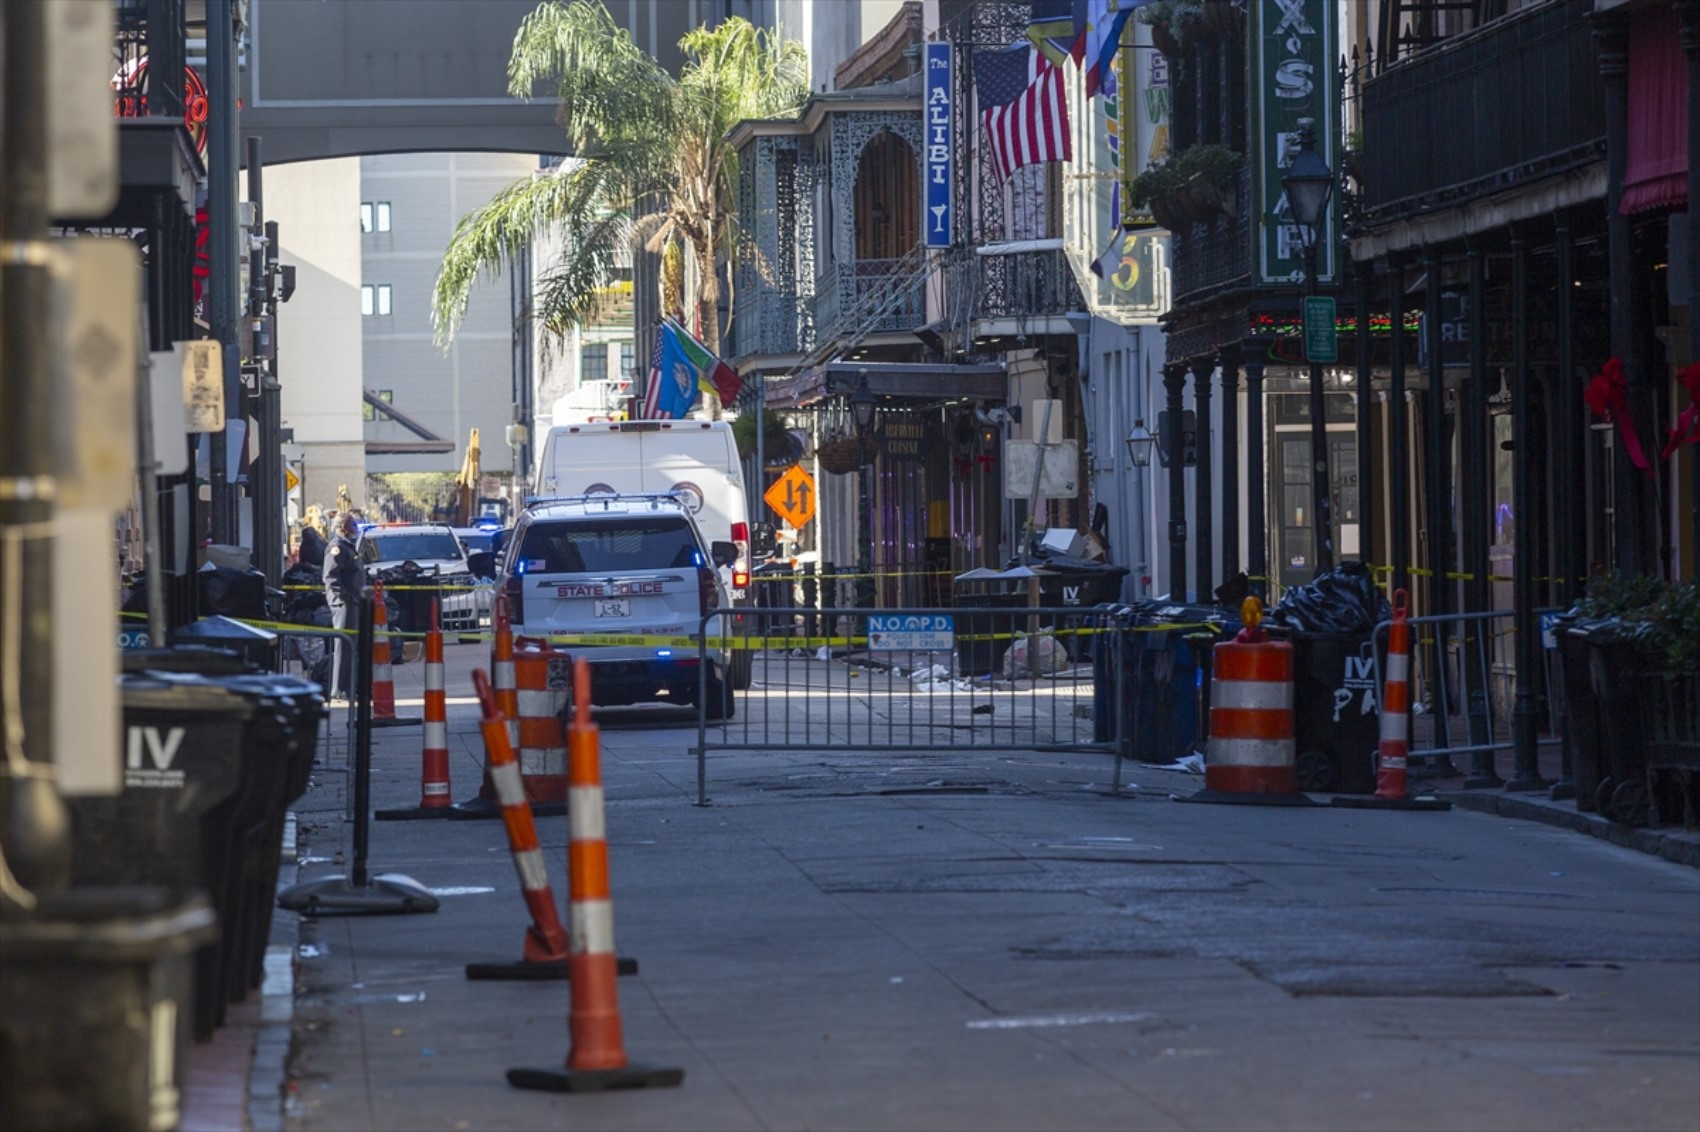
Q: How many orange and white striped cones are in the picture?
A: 6